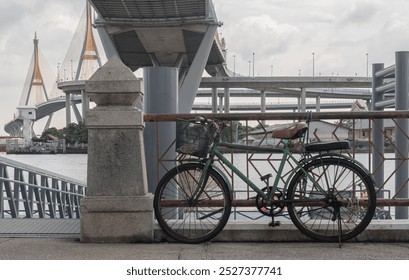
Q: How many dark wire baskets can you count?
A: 1